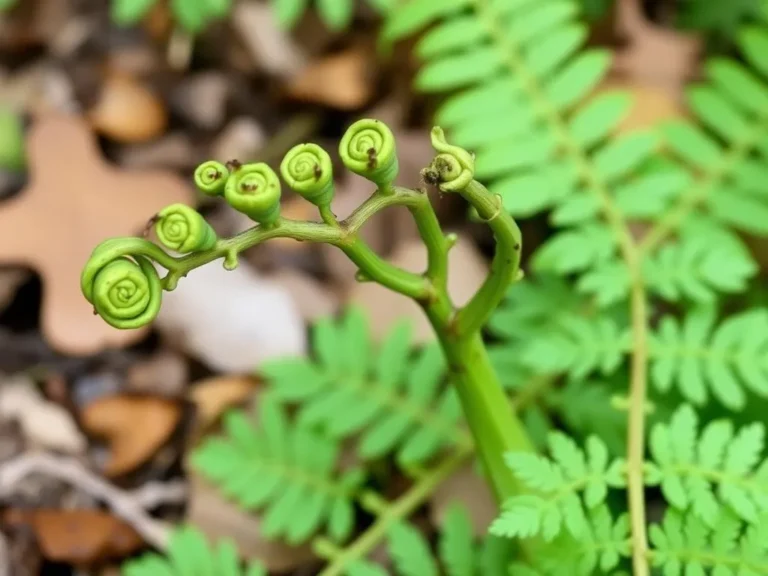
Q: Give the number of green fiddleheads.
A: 7